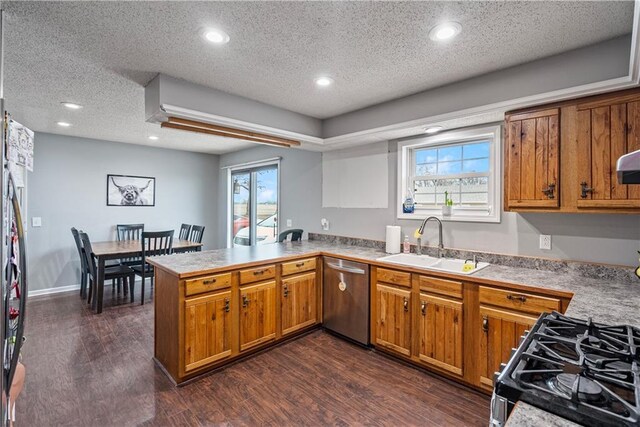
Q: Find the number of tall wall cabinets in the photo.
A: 2